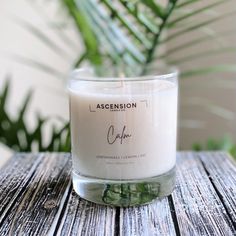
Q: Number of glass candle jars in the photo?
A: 1